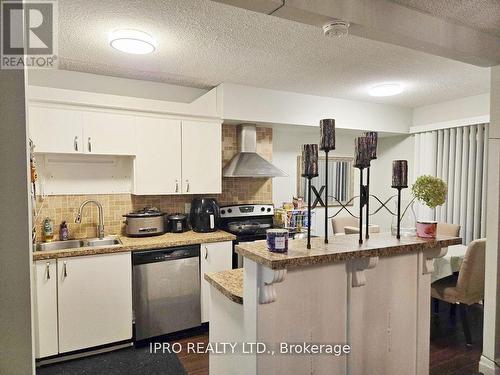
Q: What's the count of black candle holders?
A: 5